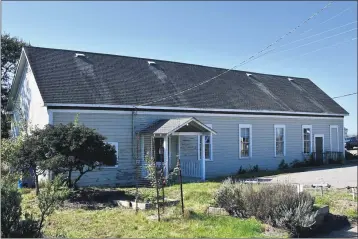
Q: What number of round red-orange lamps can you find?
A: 0